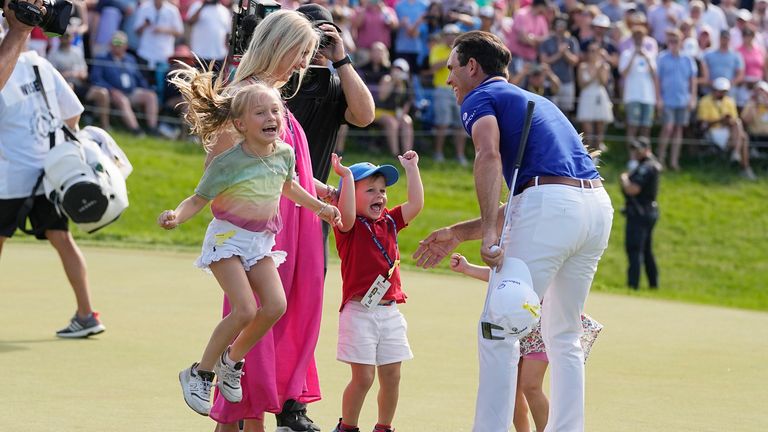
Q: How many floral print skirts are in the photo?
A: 1